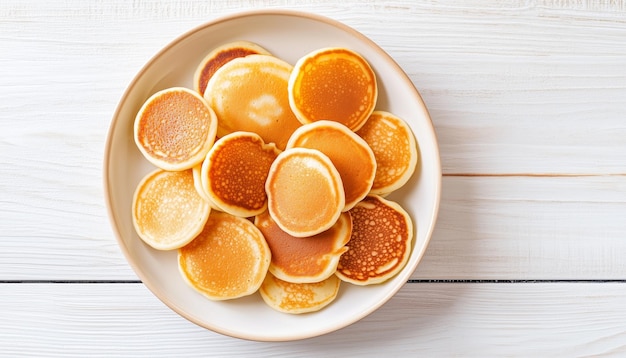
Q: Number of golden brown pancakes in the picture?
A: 13